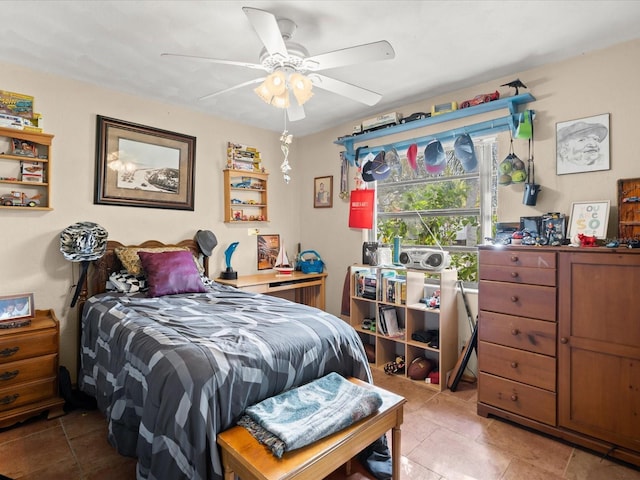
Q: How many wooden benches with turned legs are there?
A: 1